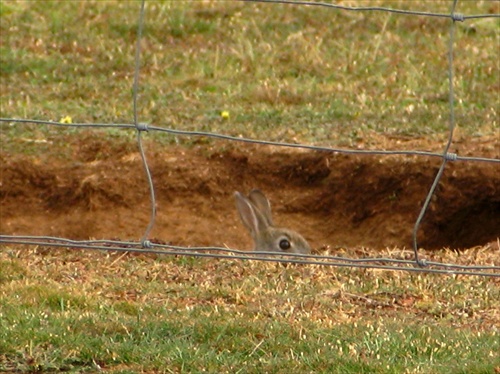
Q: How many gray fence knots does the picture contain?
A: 5